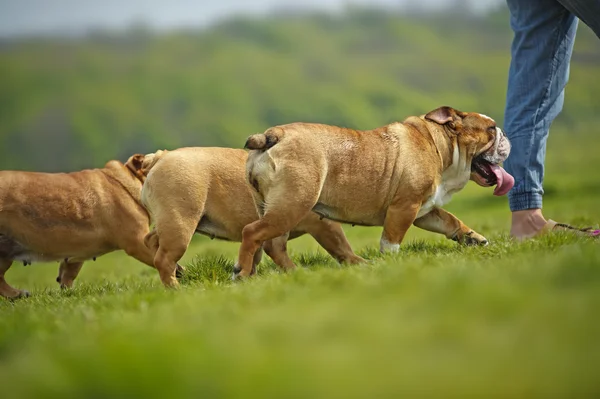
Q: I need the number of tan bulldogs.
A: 3